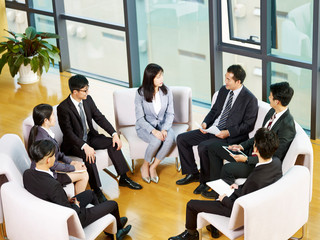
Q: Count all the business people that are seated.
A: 7